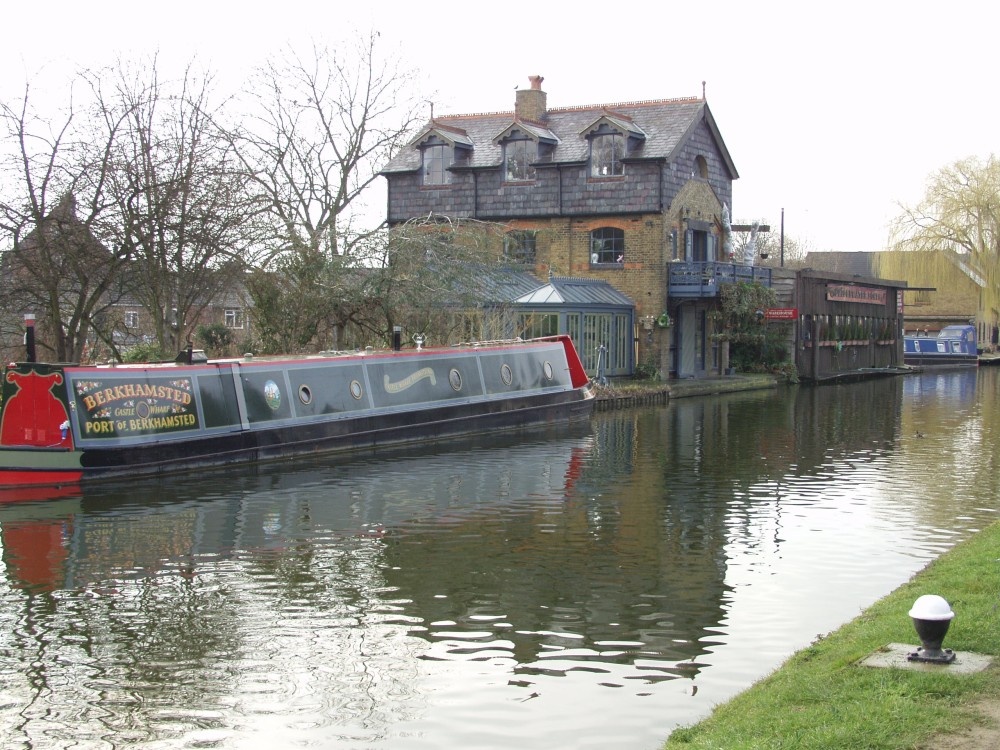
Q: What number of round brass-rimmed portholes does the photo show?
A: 6